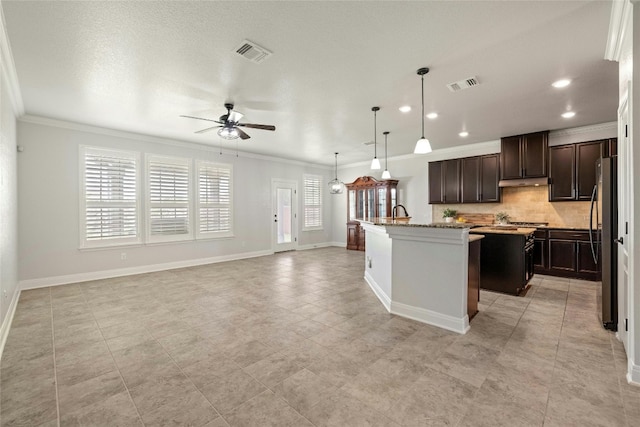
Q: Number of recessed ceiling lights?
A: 5